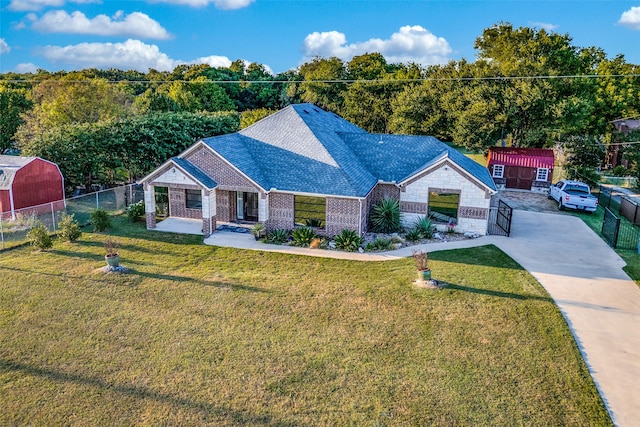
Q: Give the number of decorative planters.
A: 2